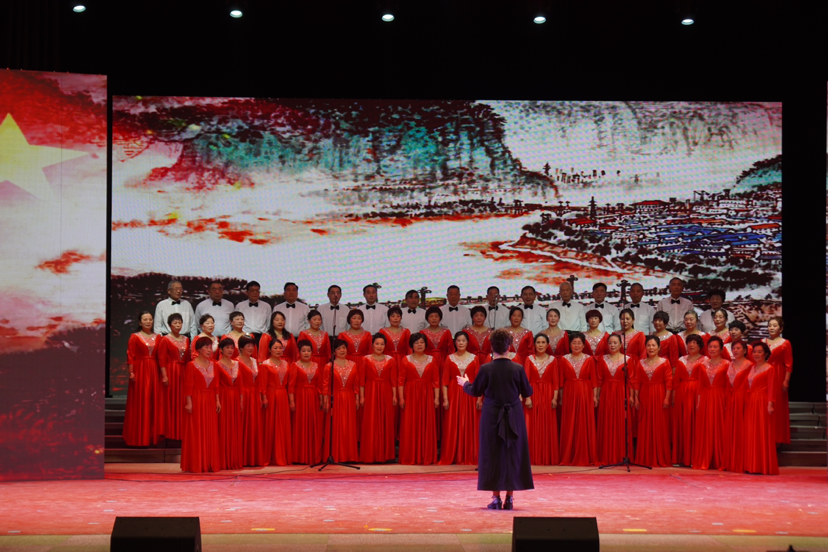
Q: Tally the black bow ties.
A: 15